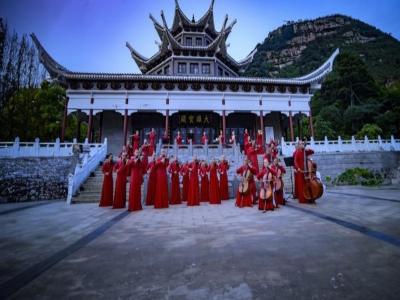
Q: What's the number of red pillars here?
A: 8